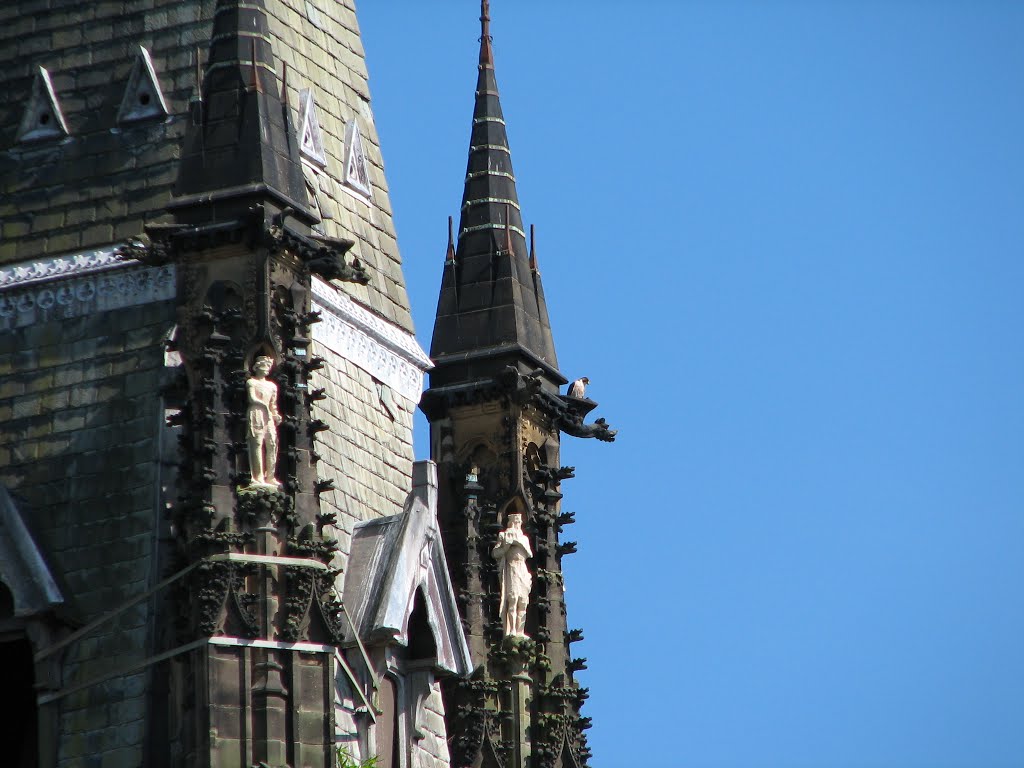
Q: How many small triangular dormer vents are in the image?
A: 4